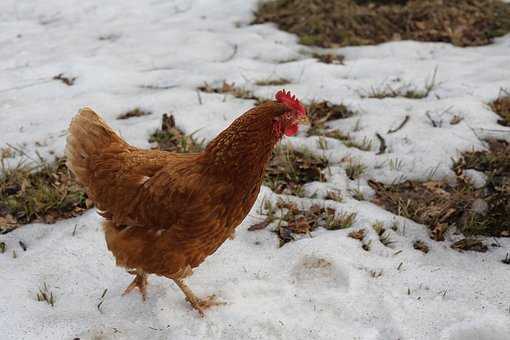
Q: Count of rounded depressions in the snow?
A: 1